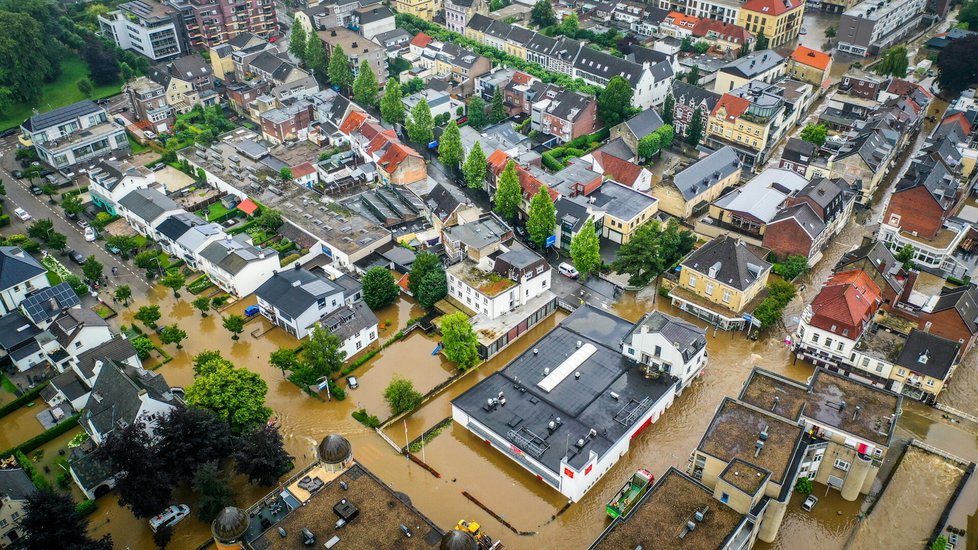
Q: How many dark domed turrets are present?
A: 3